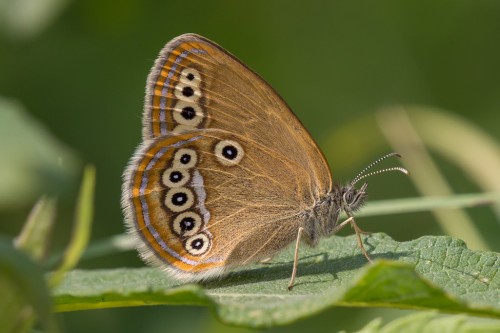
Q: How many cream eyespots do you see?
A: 9